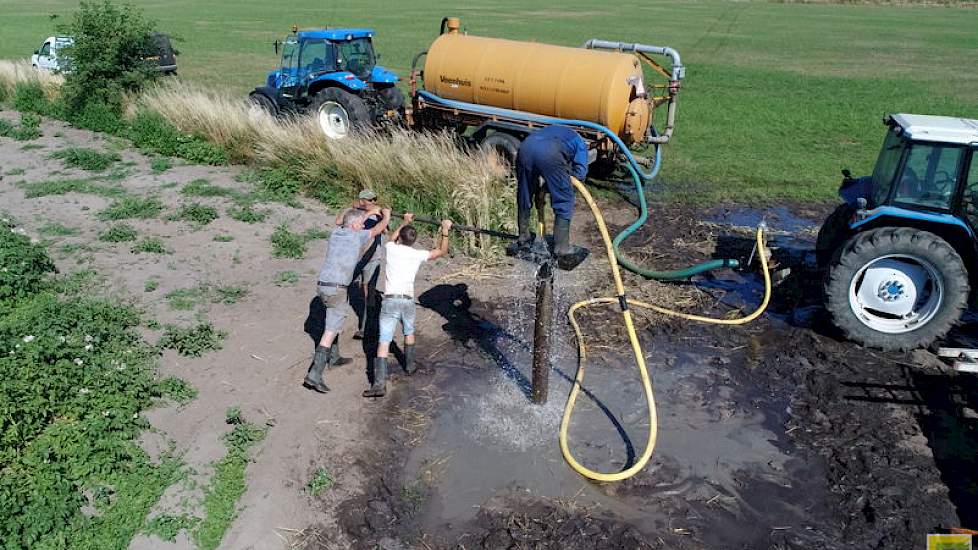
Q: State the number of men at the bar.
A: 3